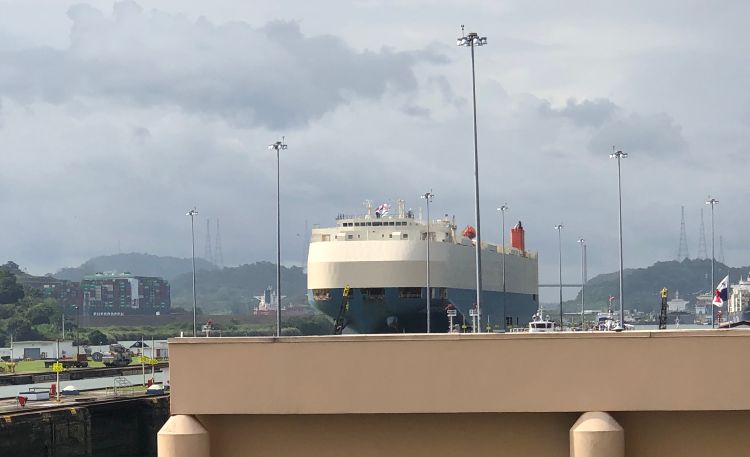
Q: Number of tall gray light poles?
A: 9